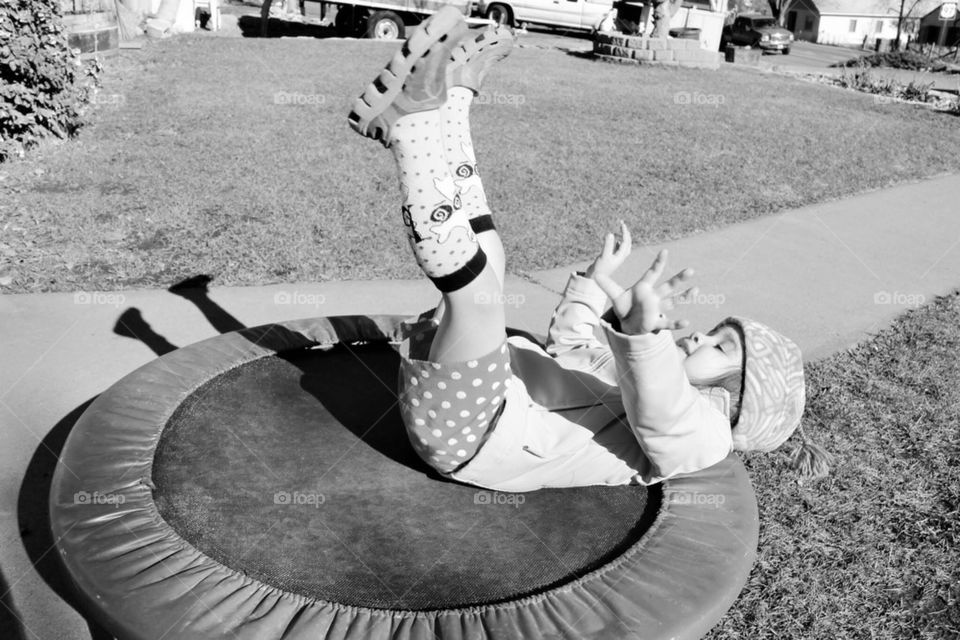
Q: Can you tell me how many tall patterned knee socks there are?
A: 2